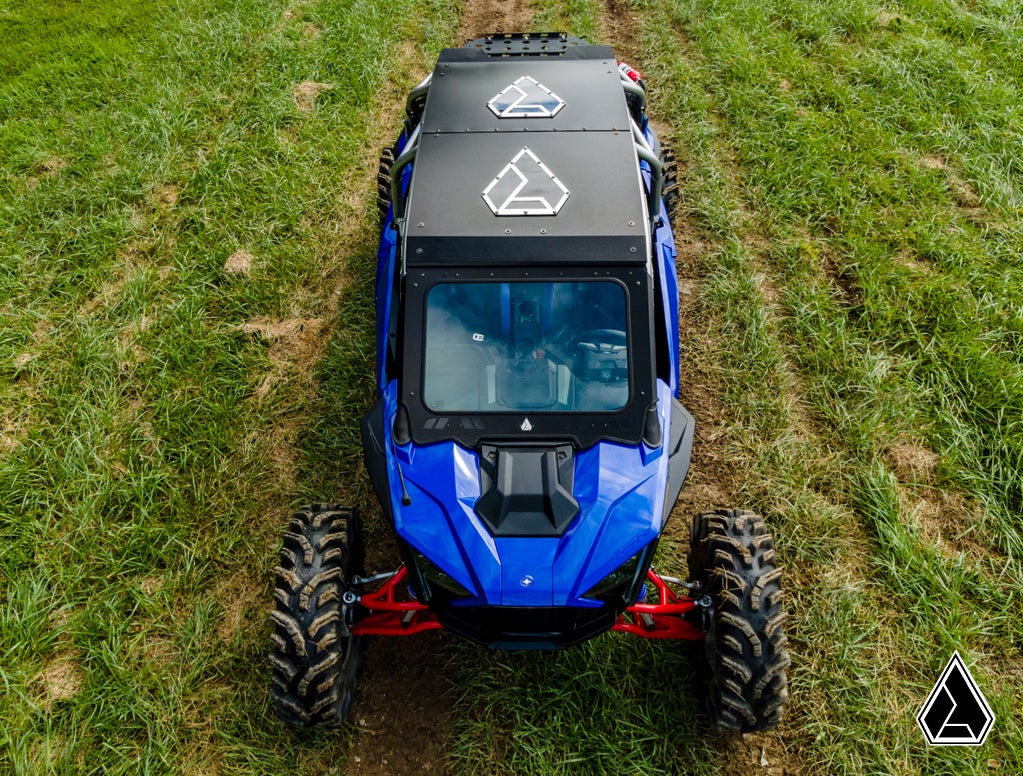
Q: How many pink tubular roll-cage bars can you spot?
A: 0